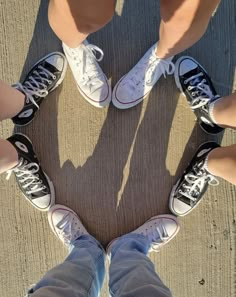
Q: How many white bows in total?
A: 6